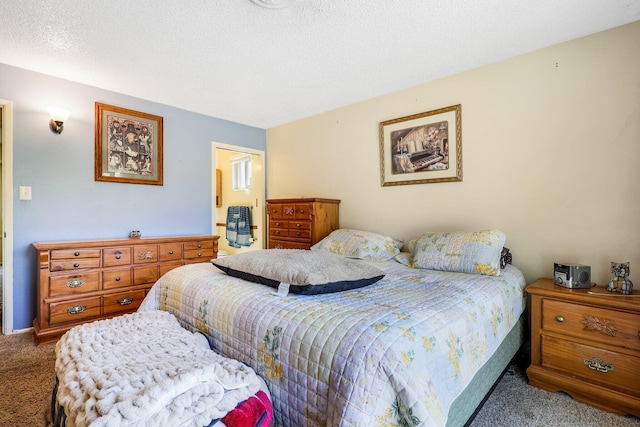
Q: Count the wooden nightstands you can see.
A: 1